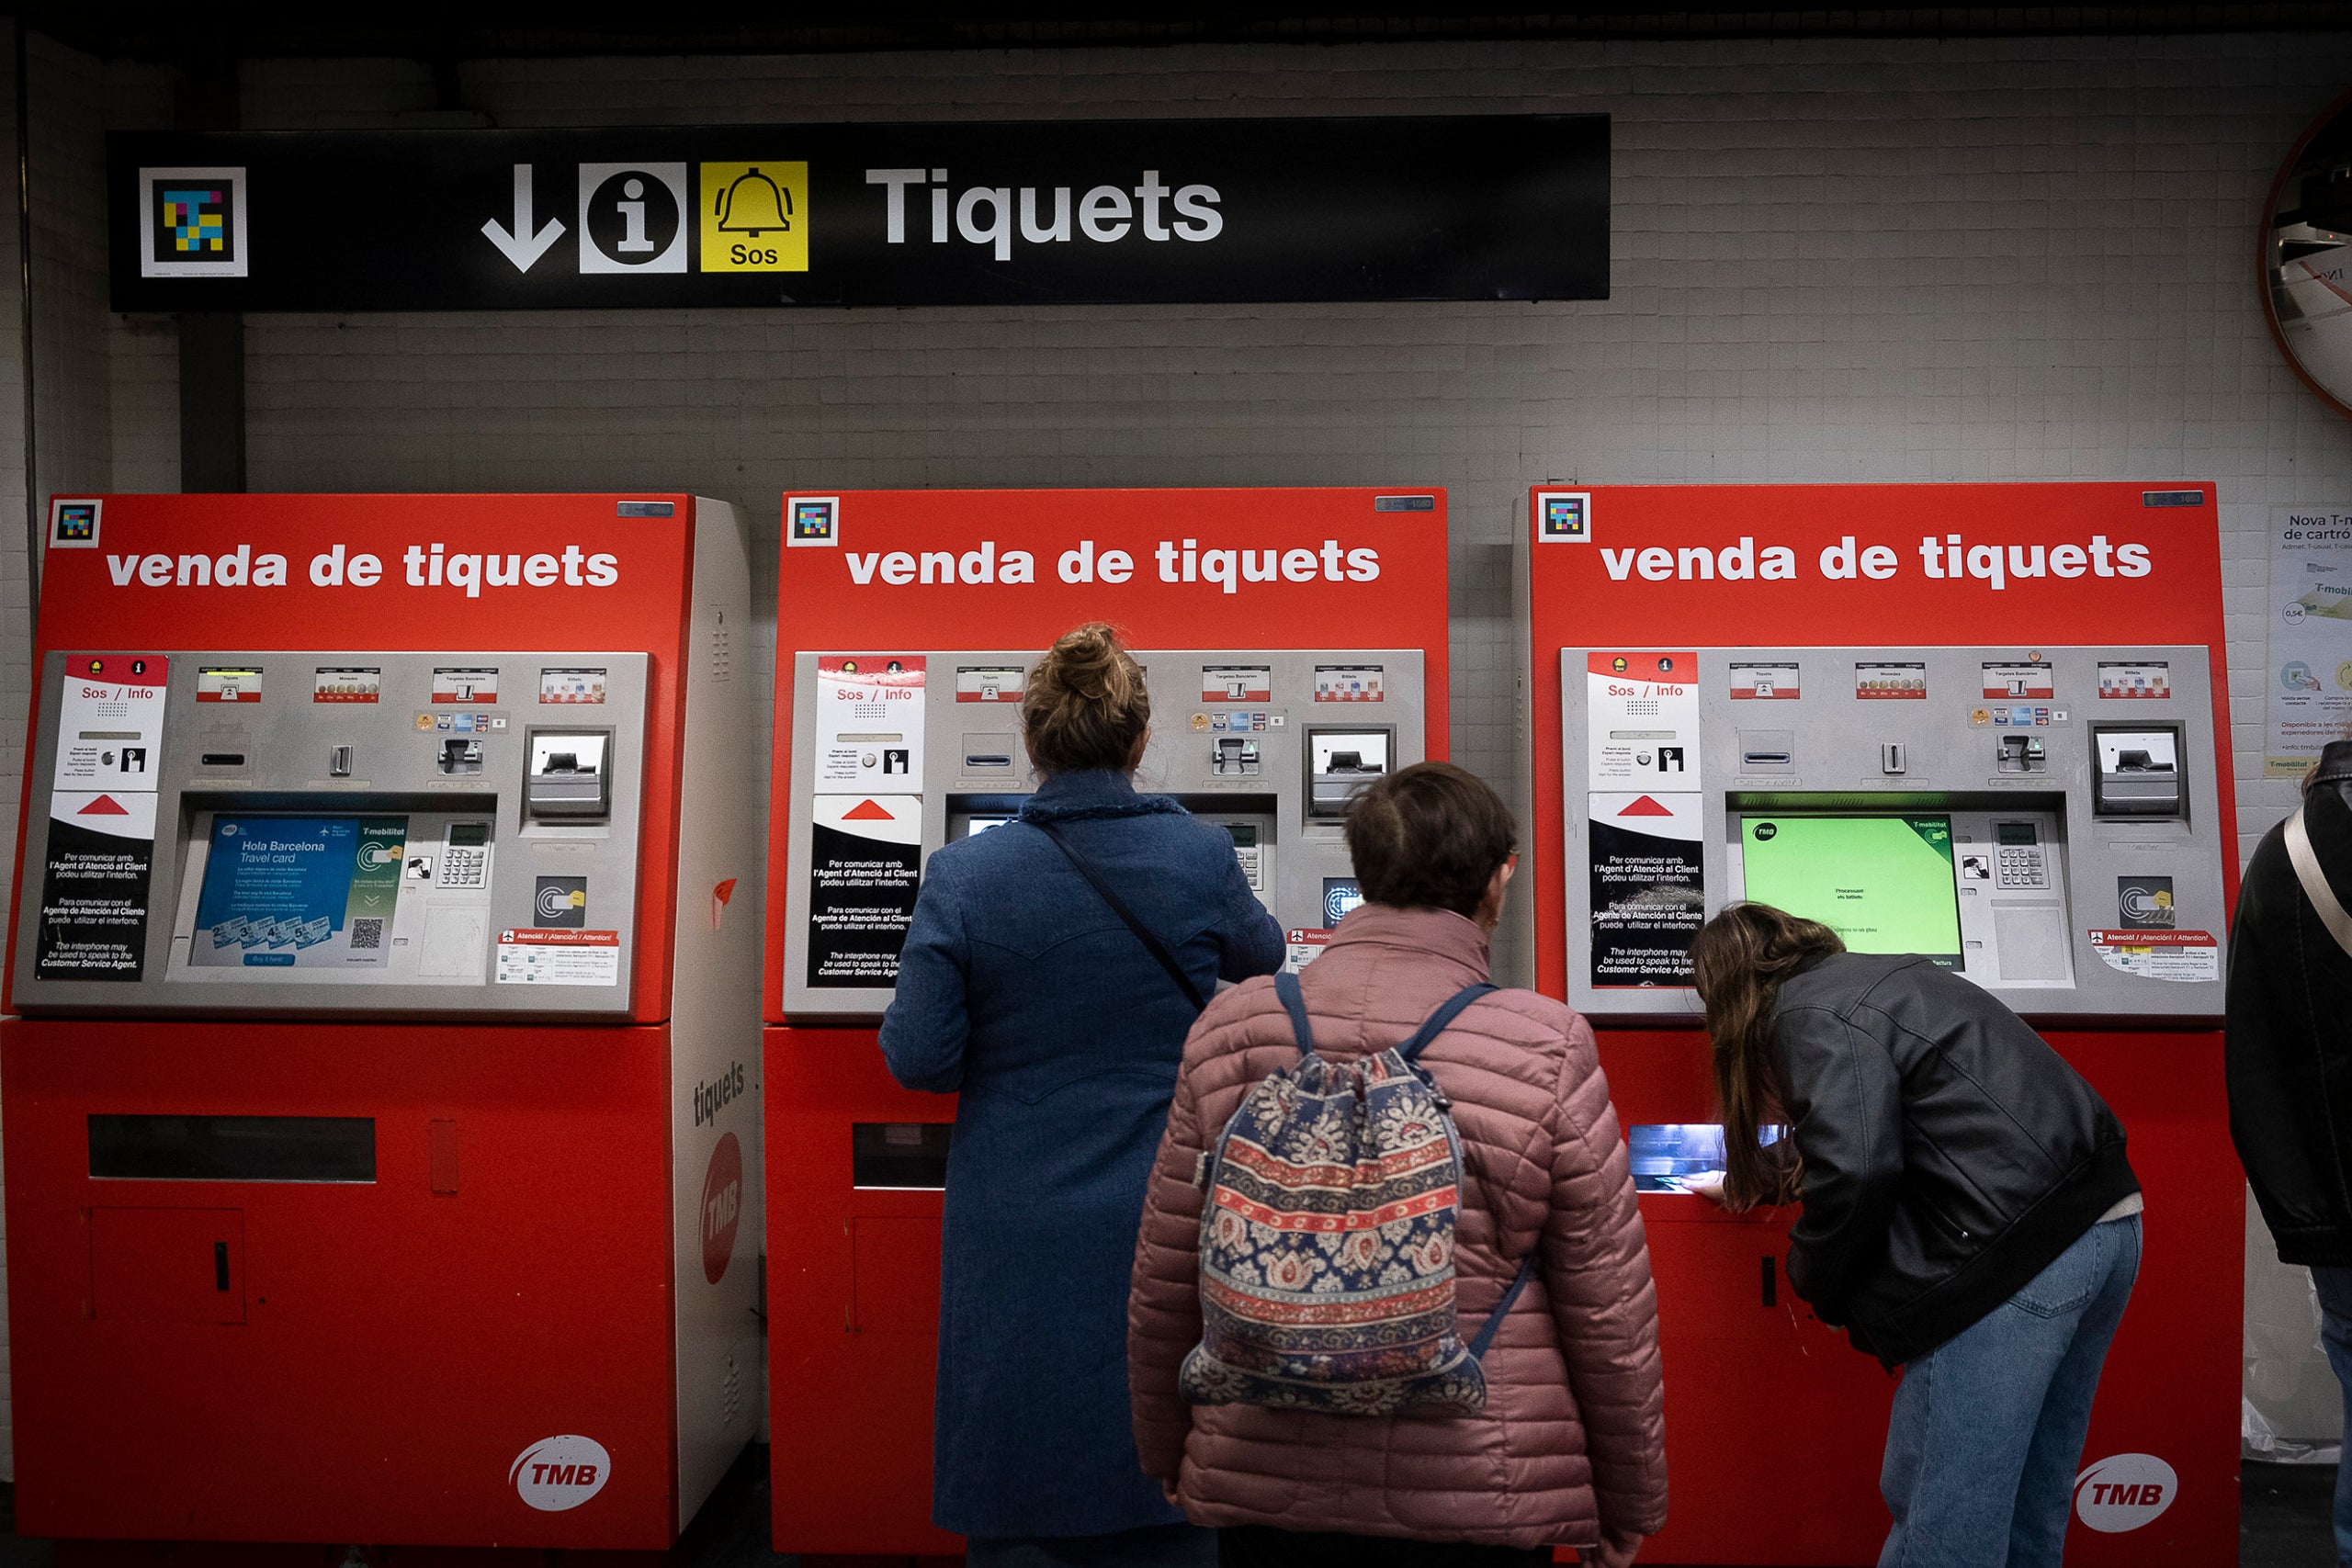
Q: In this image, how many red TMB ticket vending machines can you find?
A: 3